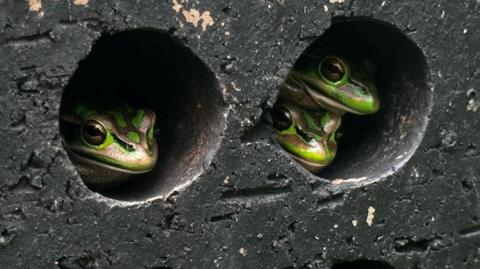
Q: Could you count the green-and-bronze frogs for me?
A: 3